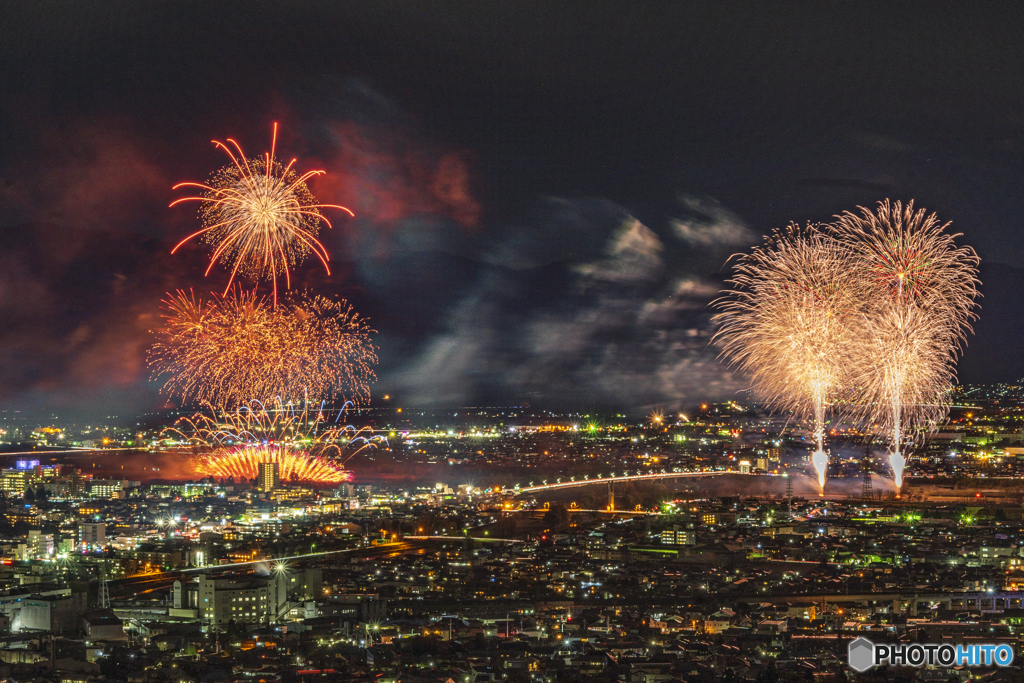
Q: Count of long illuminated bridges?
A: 1